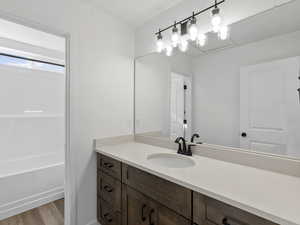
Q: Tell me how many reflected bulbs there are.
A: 4